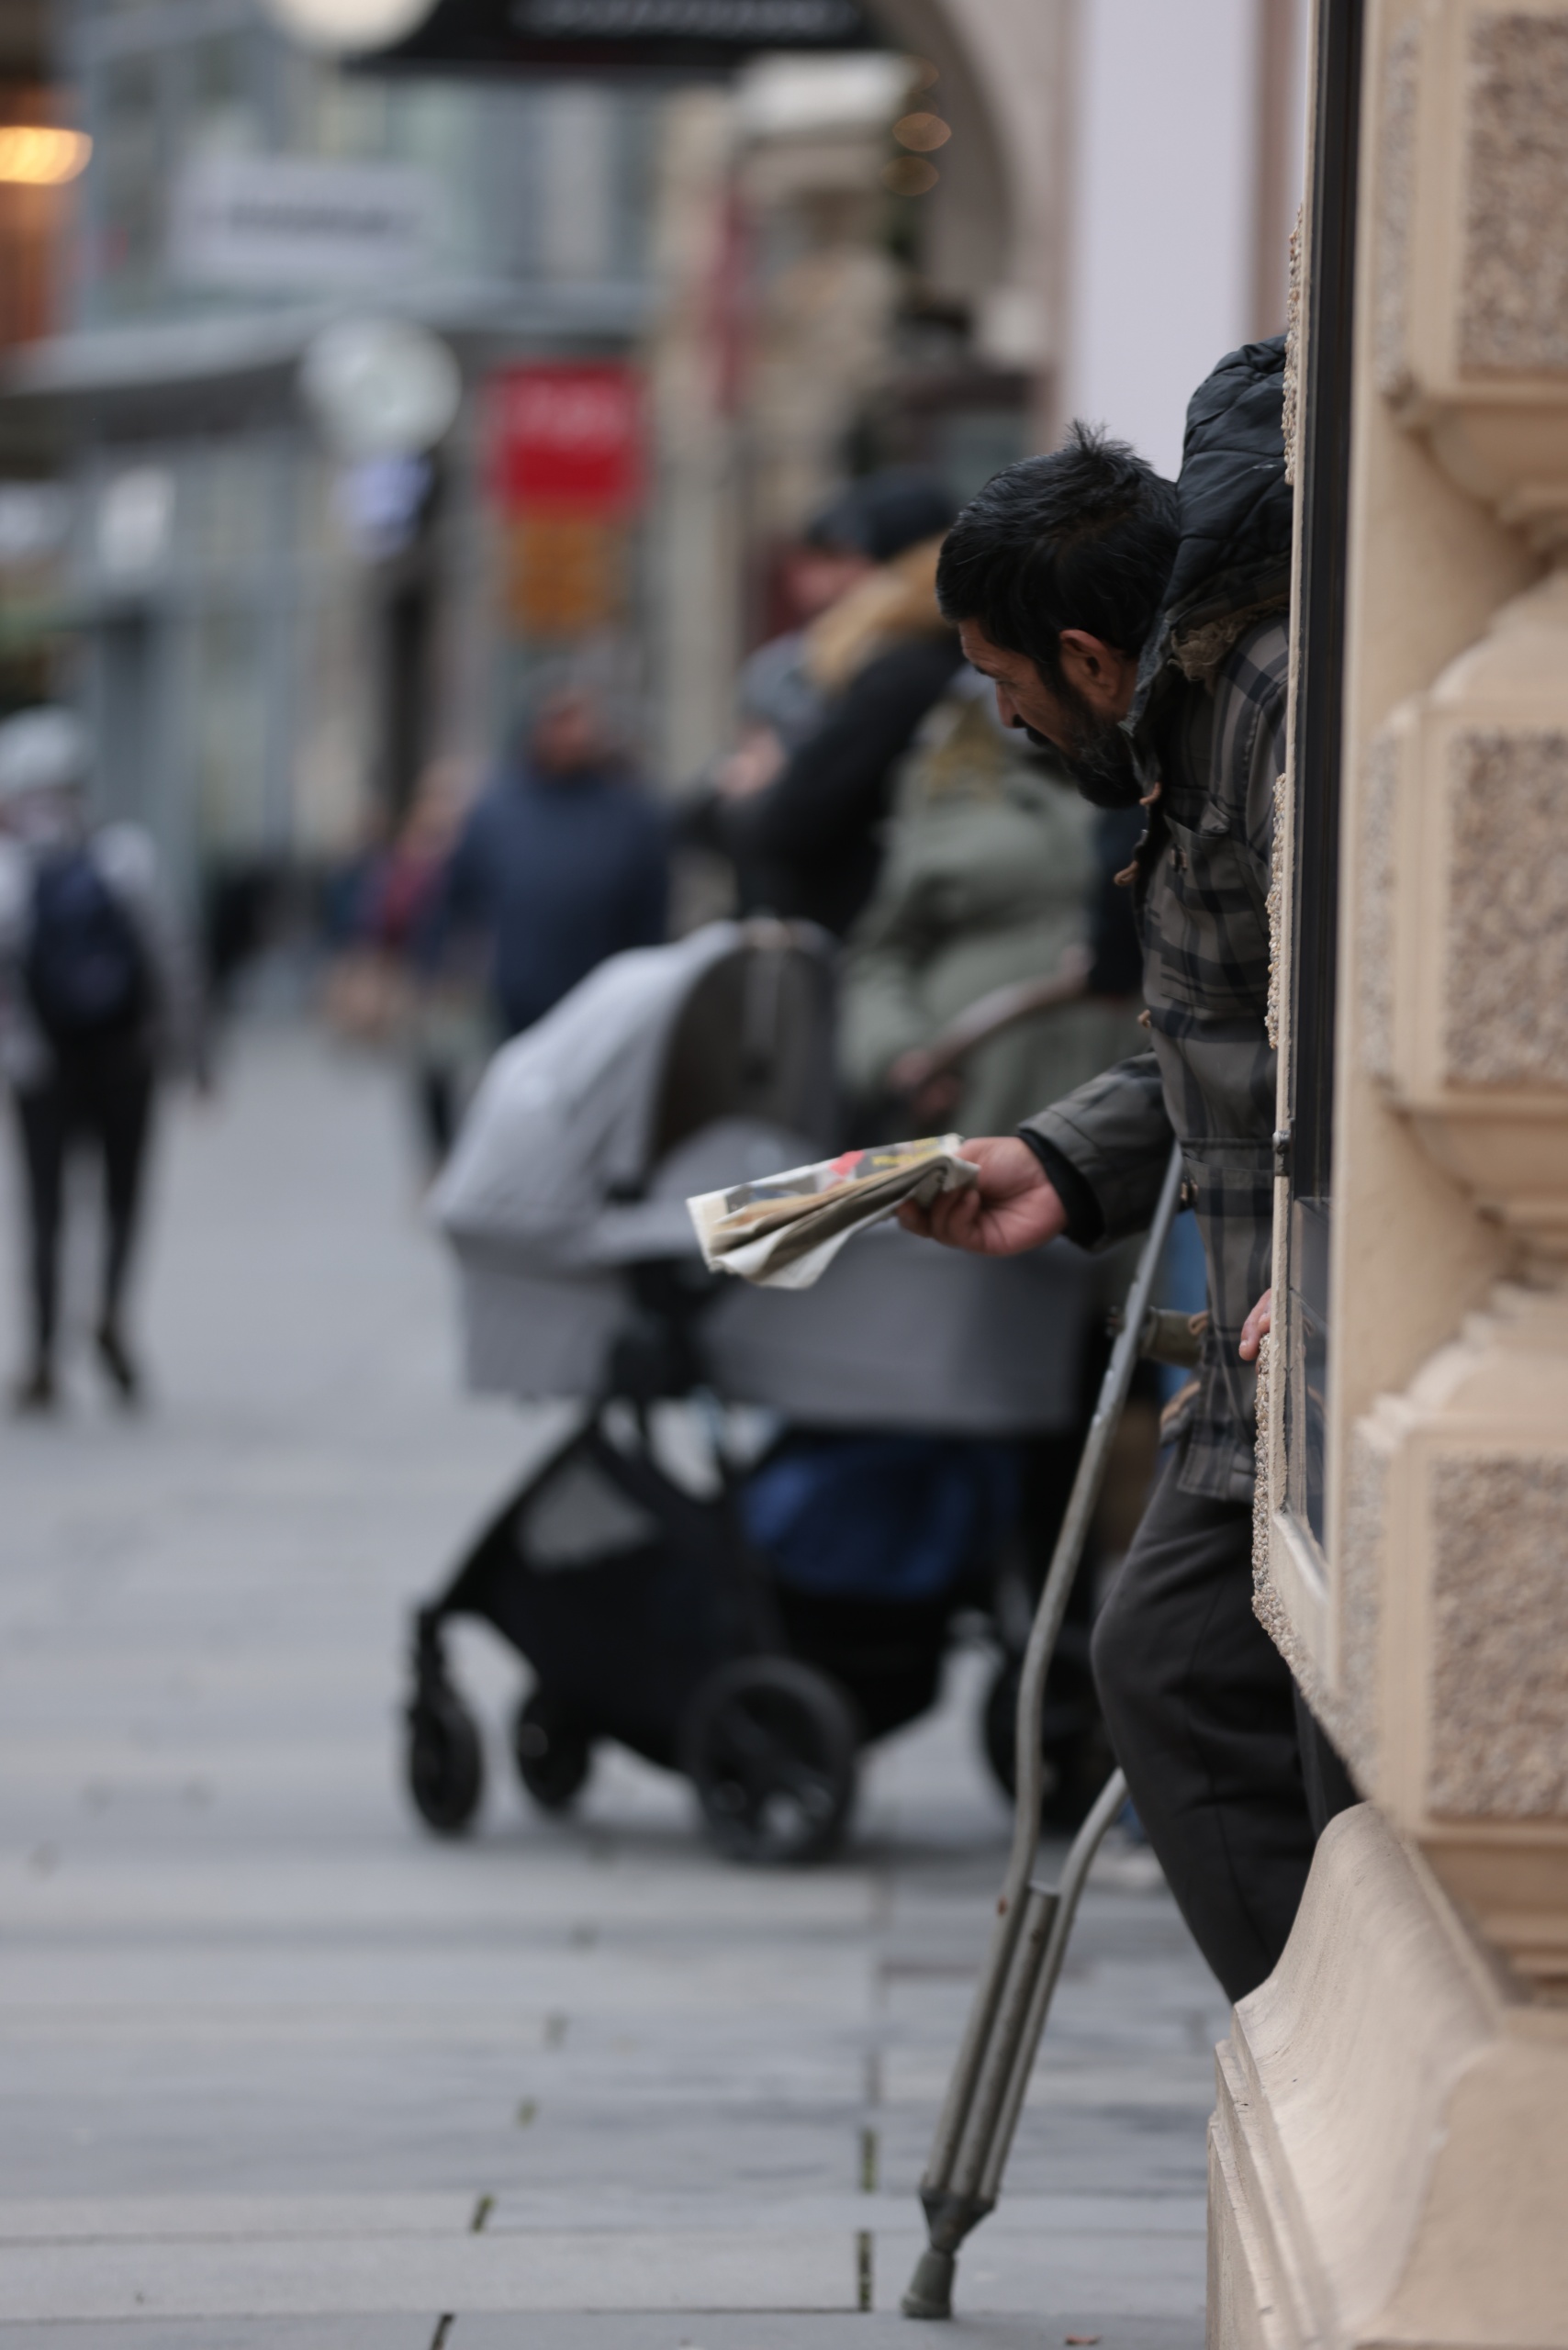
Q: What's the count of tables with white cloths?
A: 0